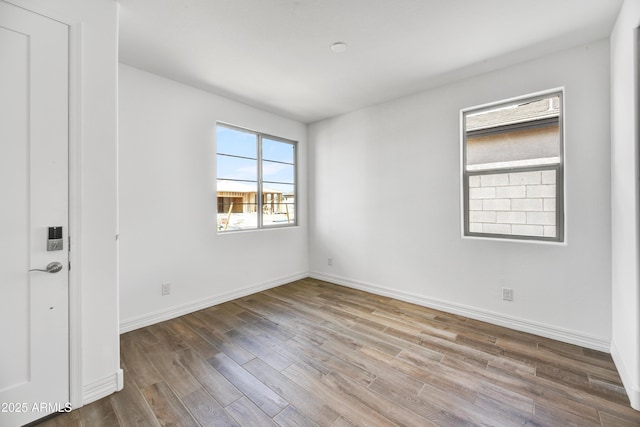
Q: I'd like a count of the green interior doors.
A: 0